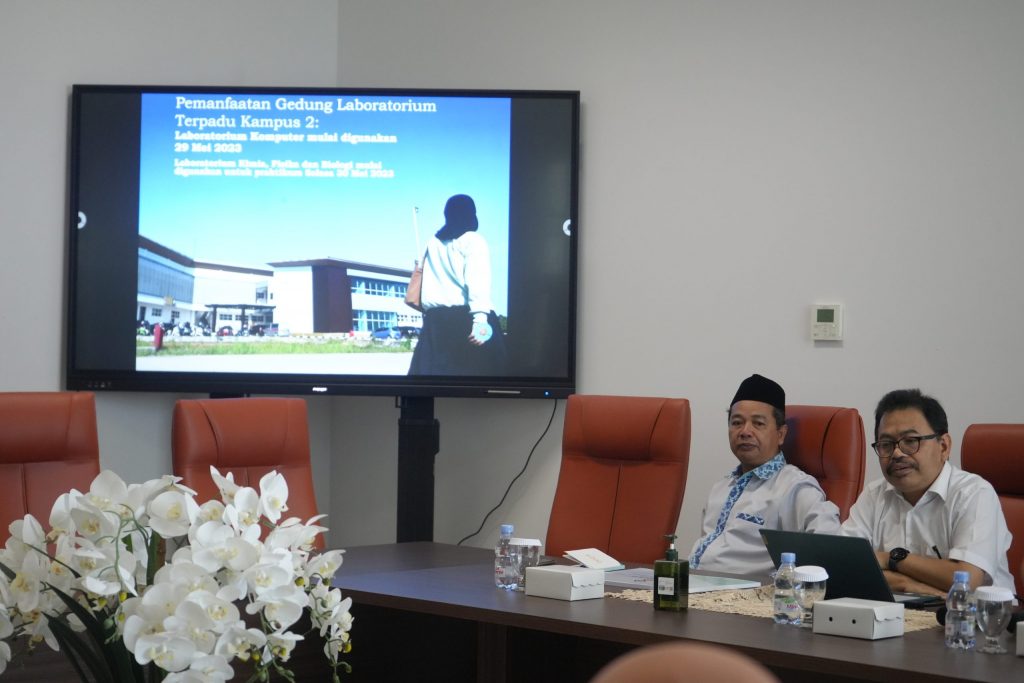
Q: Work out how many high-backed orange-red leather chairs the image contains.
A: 5